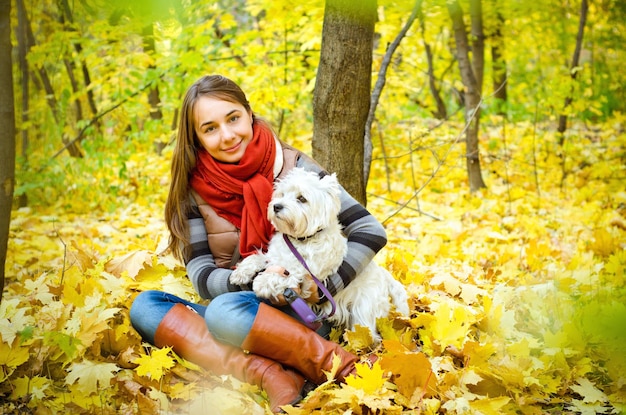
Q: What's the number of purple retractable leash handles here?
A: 1